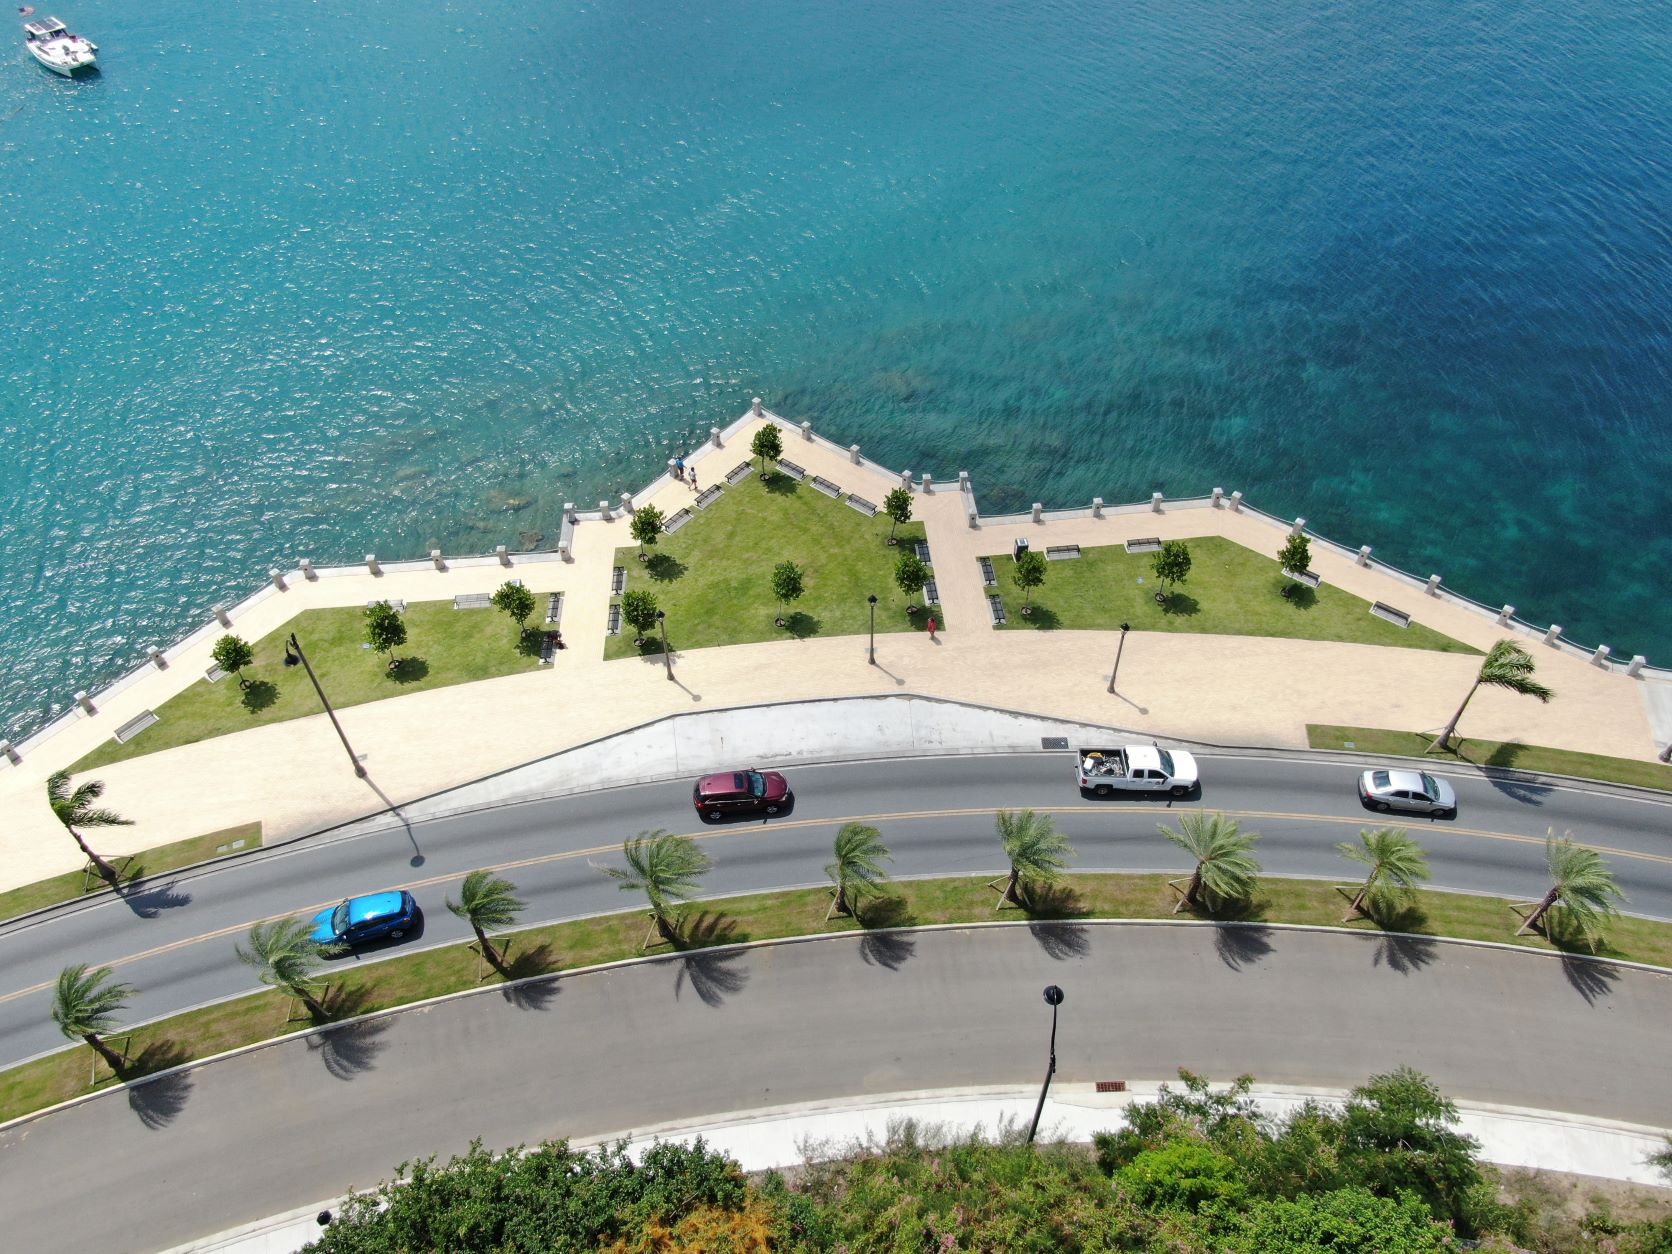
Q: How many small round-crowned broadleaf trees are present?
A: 12